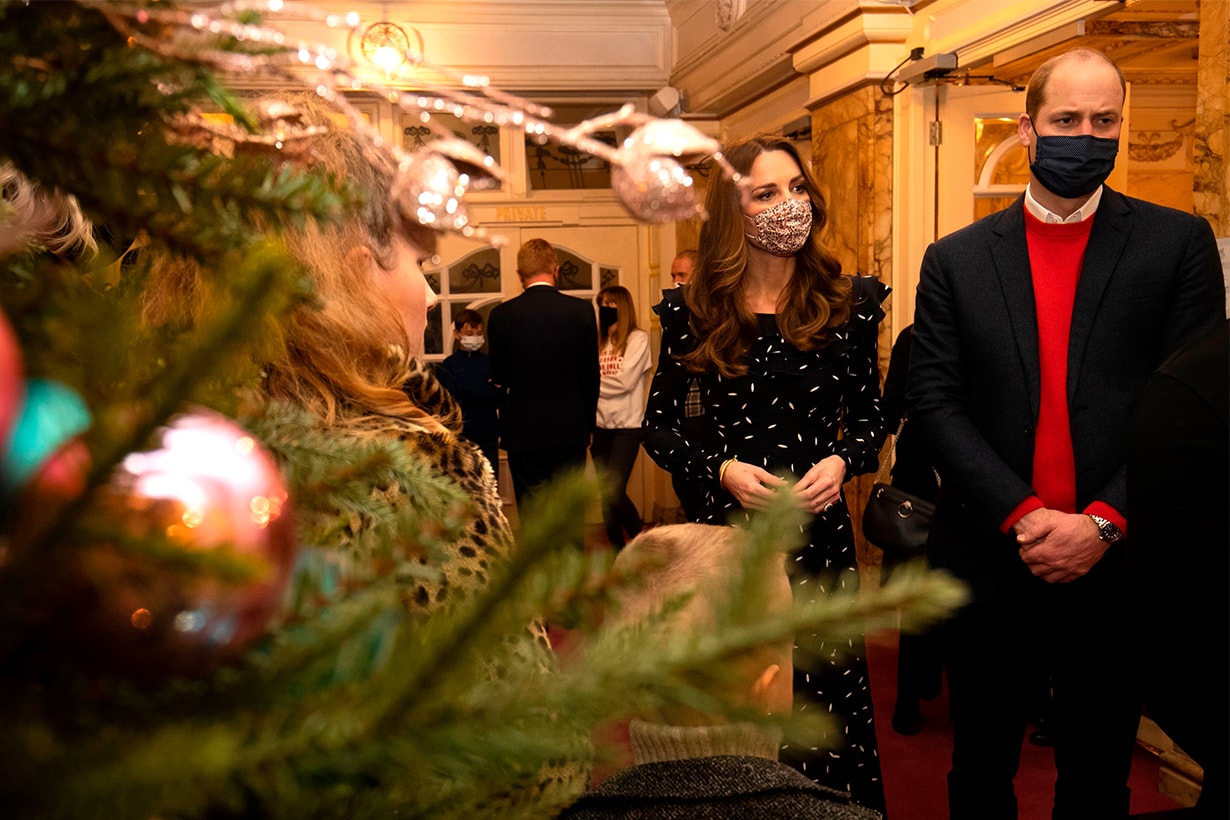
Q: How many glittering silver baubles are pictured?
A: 2